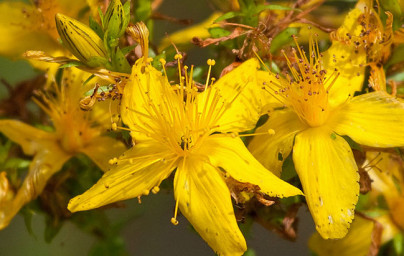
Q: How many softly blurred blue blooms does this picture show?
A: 0